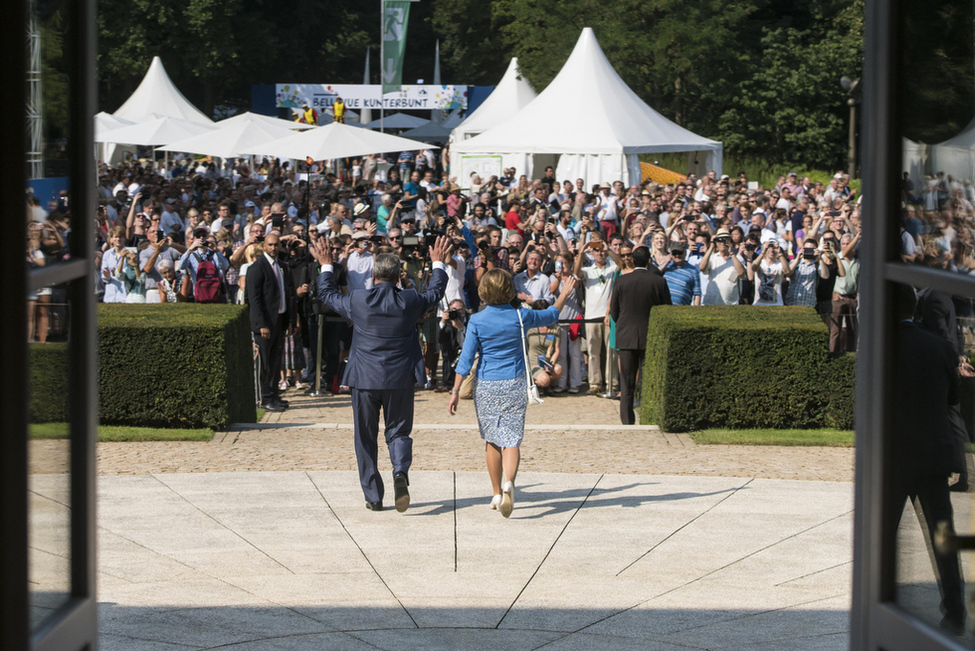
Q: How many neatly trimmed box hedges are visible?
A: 2